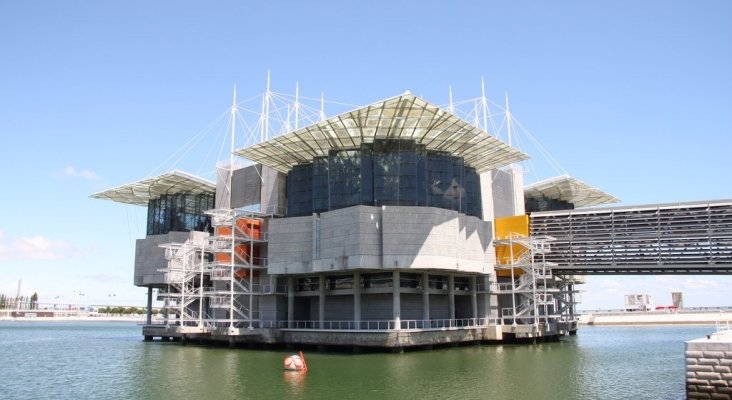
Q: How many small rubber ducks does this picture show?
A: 0